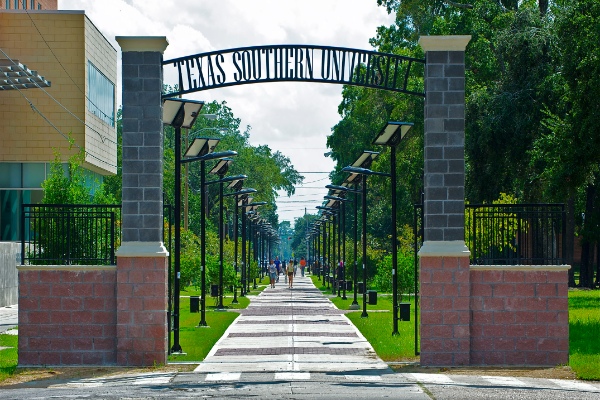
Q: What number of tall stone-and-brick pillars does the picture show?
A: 2